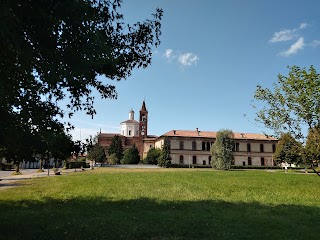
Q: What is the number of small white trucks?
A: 0